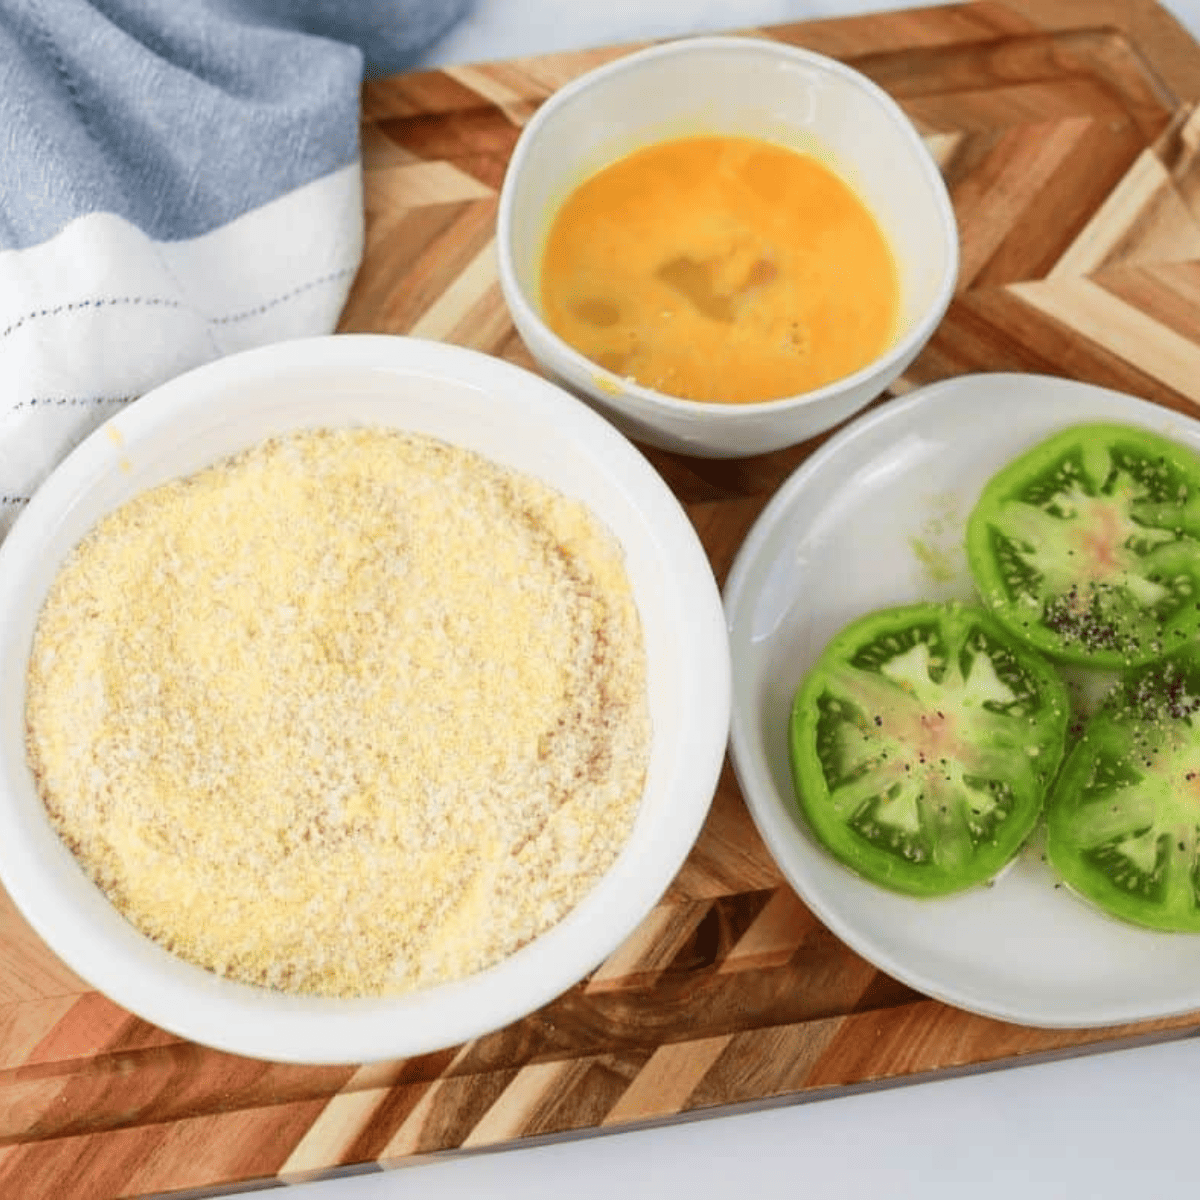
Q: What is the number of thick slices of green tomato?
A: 3